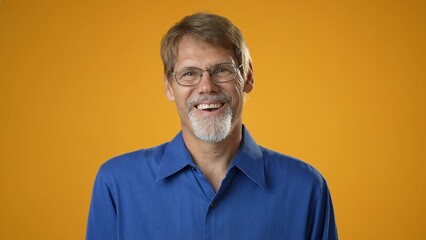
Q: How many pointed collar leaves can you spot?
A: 2